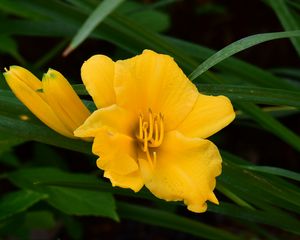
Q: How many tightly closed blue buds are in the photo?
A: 0